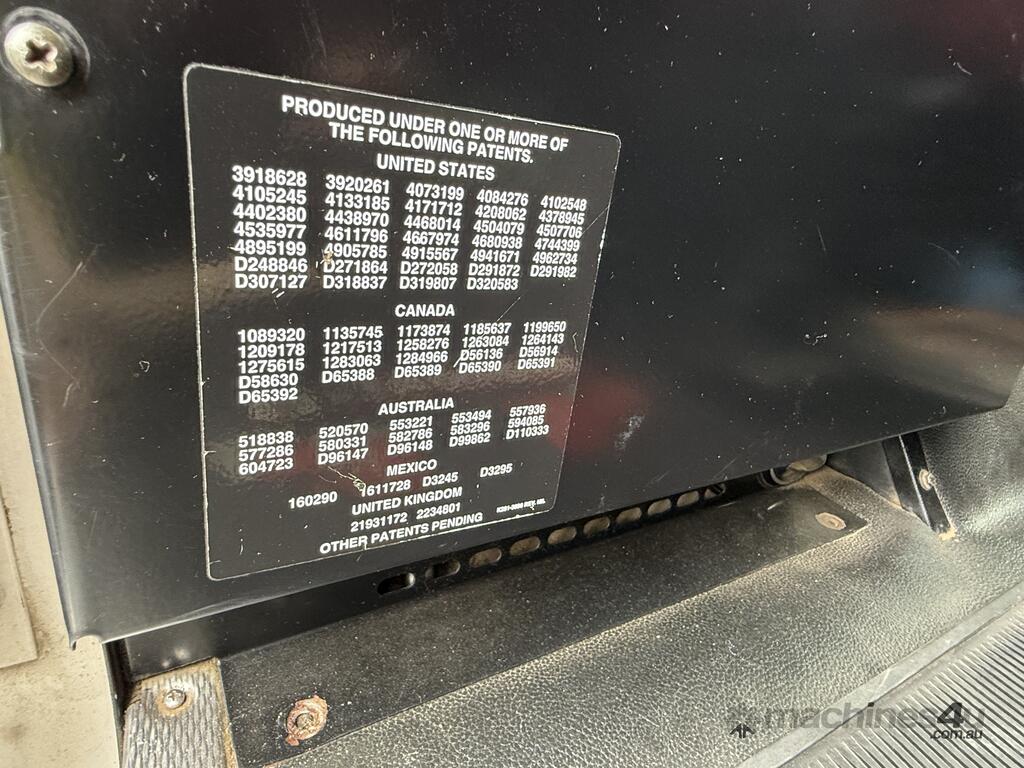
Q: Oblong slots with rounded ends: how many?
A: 10